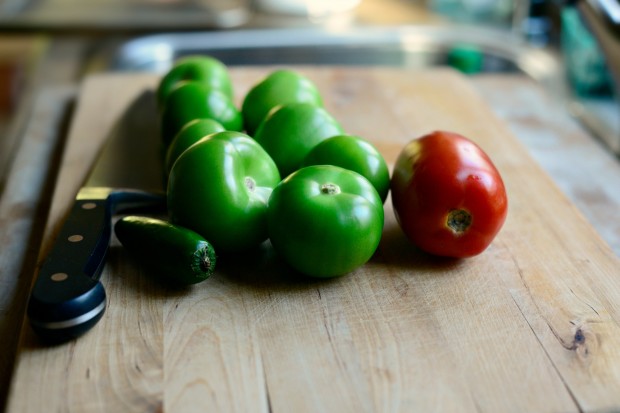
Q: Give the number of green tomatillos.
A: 8